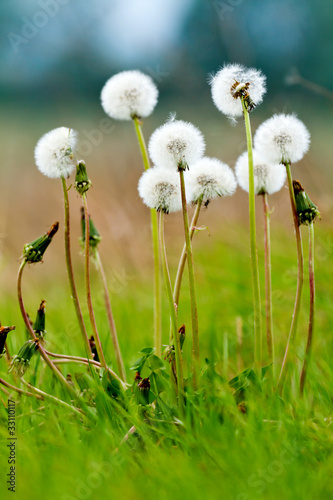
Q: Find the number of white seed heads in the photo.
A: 8